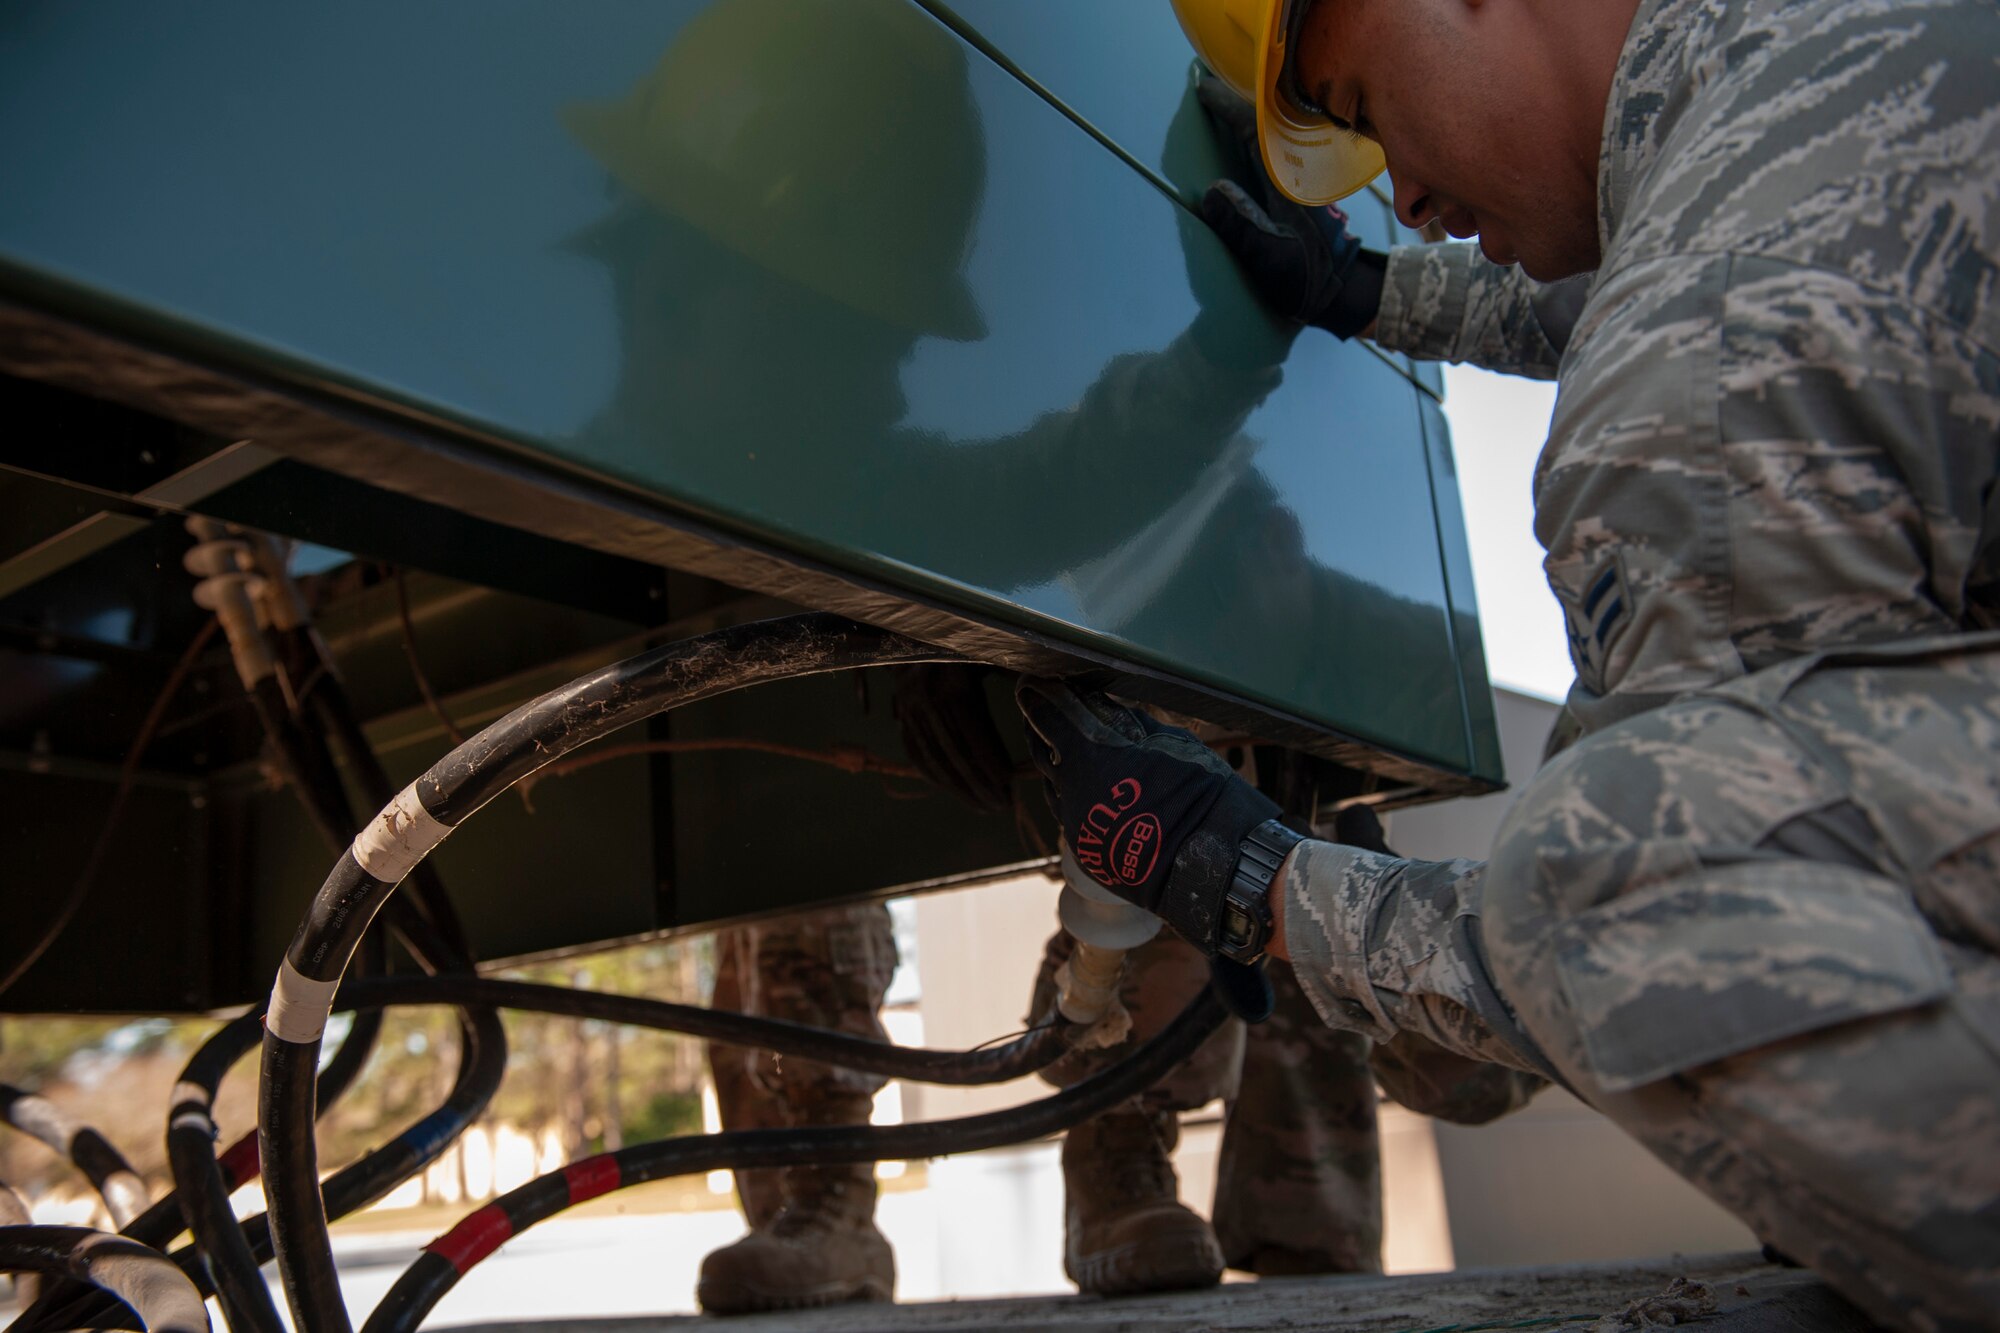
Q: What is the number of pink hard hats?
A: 0